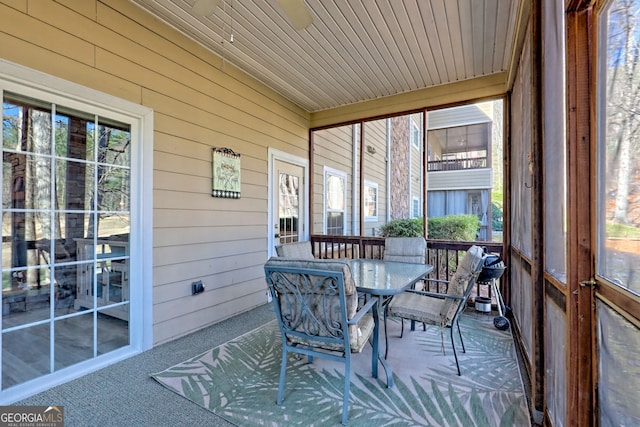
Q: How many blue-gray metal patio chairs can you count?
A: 4